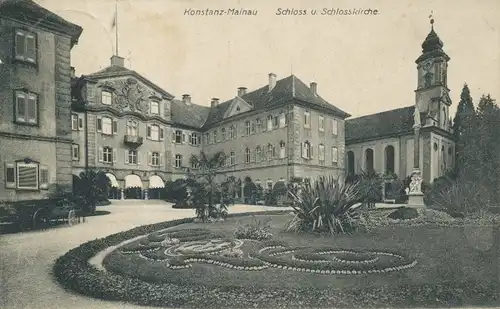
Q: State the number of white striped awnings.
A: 3